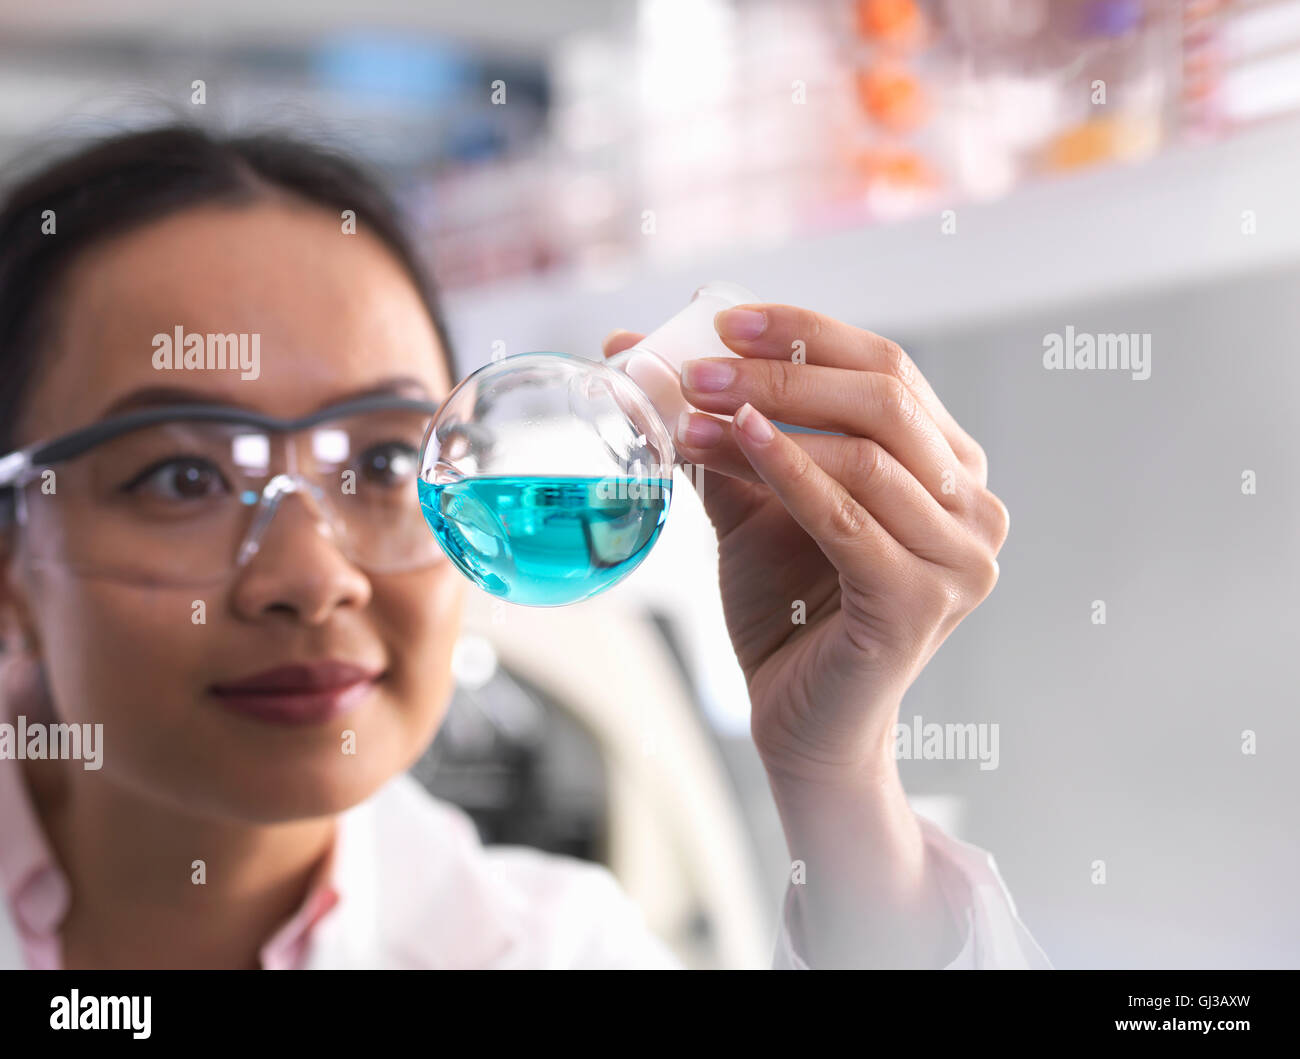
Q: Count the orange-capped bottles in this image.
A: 3